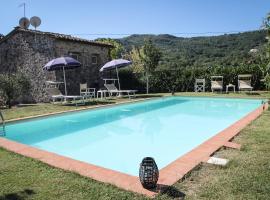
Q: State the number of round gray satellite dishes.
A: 2